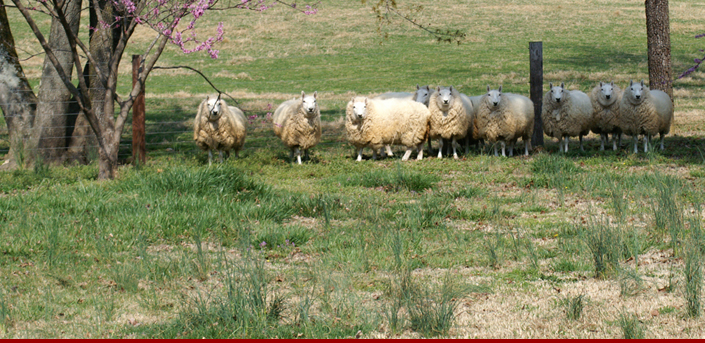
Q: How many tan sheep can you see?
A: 8